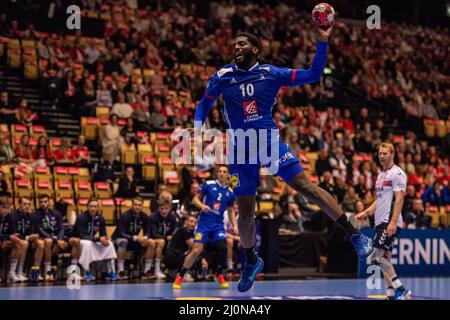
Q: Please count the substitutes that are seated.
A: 6